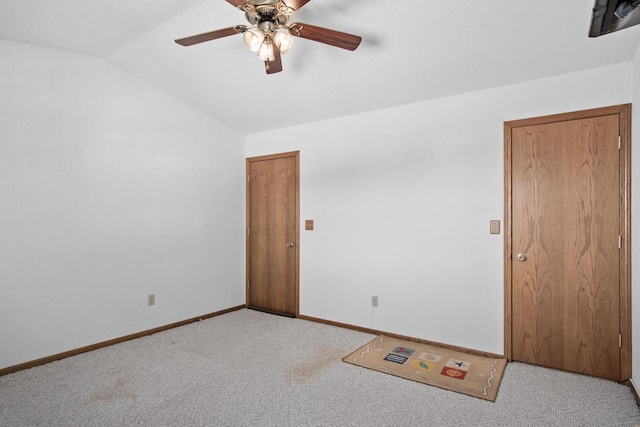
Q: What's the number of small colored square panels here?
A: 6